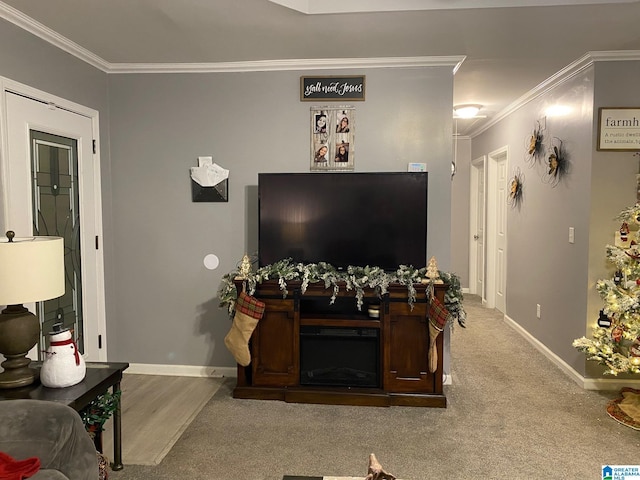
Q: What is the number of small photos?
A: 4